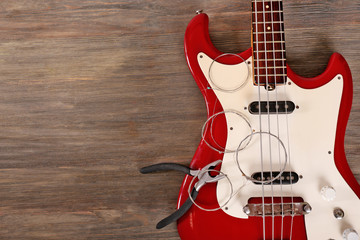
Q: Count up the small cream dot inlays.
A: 2